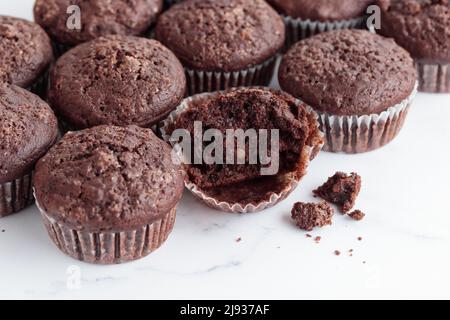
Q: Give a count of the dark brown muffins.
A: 10